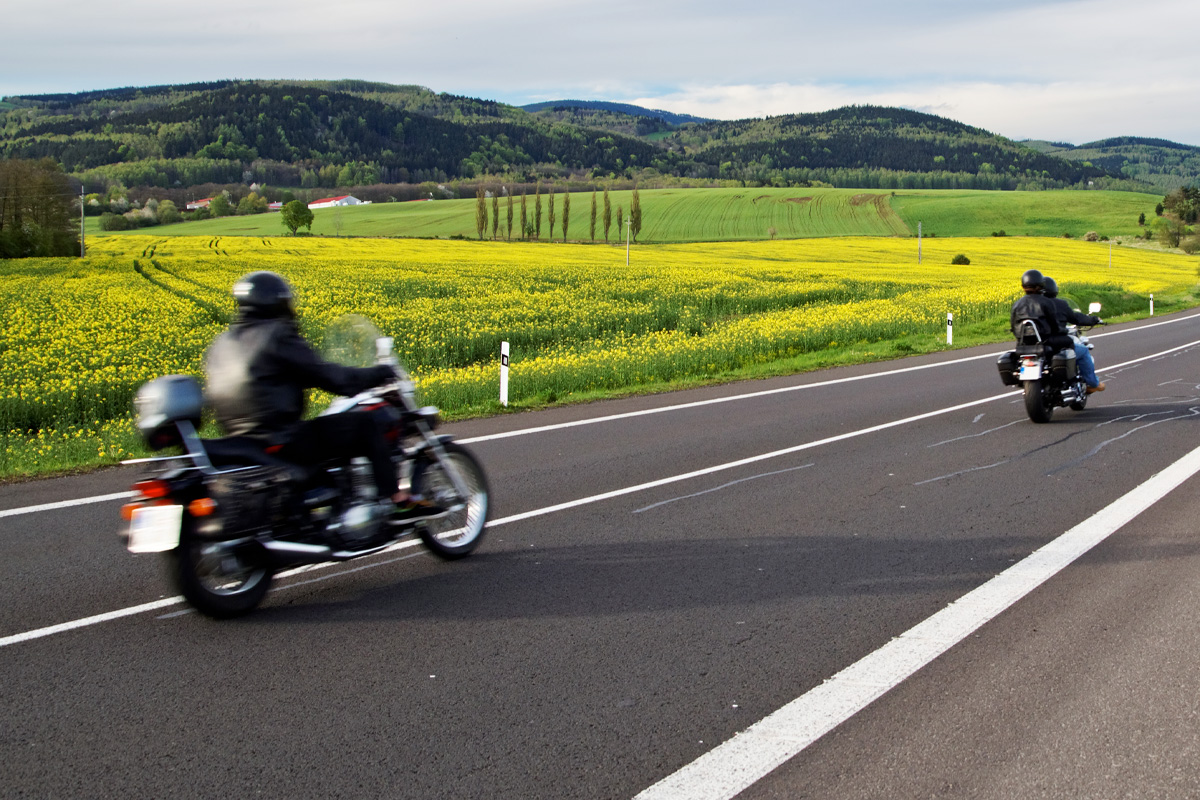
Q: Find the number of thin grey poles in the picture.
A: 4